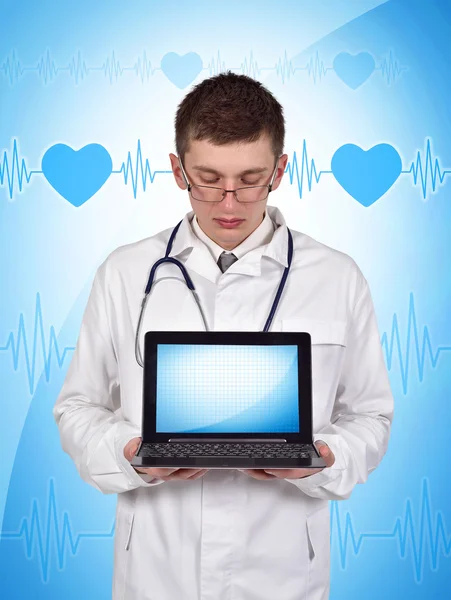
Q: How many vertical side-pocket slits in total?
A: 2